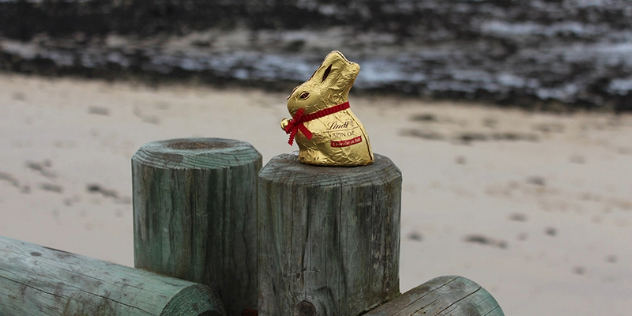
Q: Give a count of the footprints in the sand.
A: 0